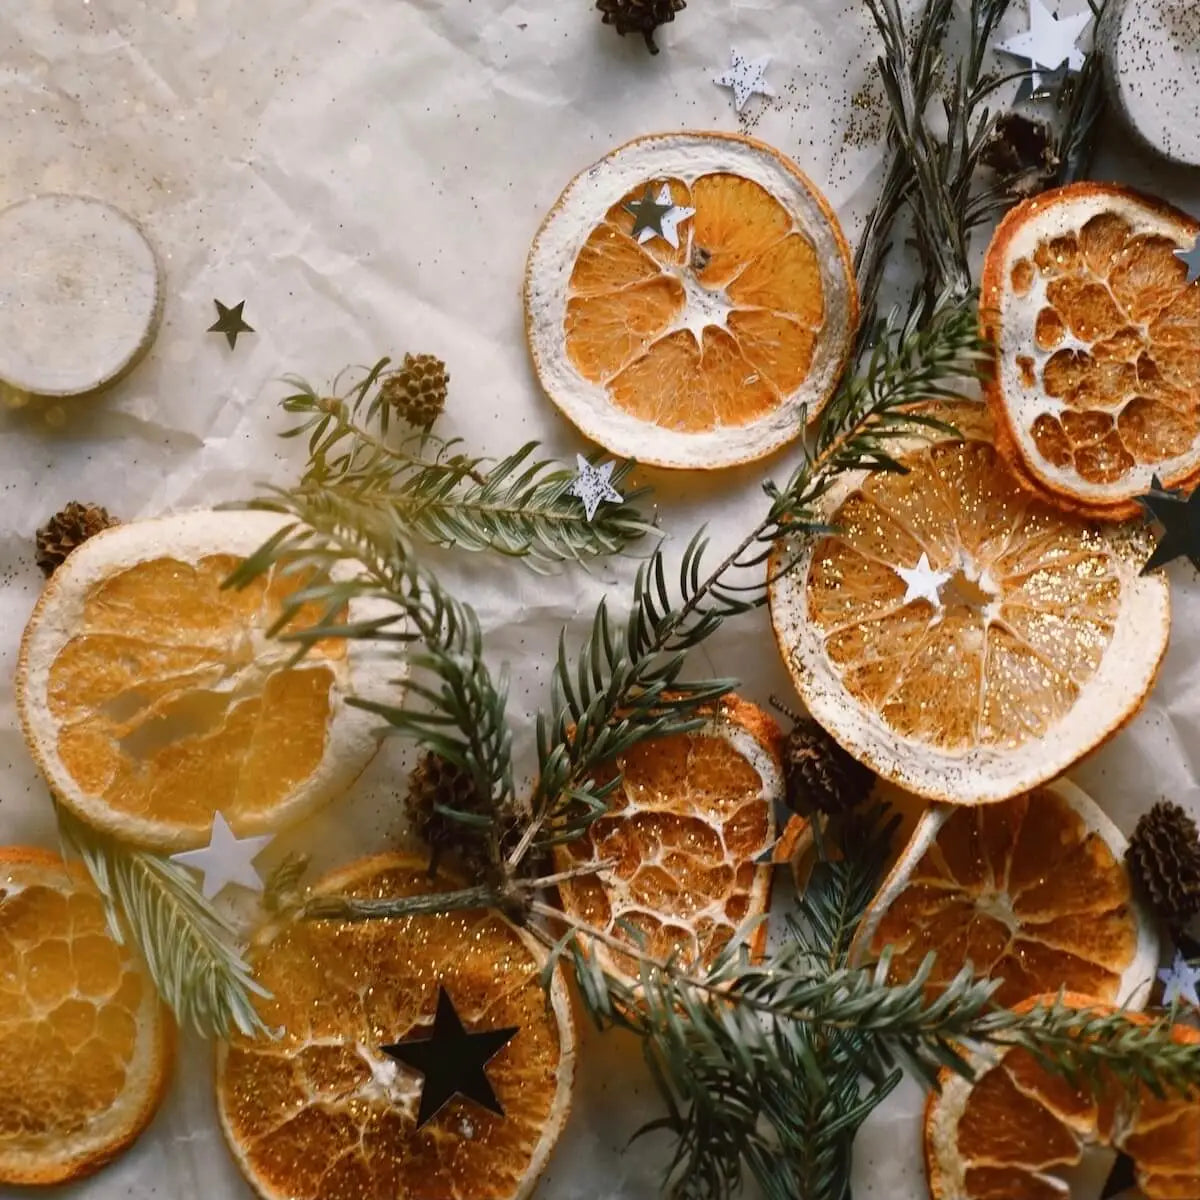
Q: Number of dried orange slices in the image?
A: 9